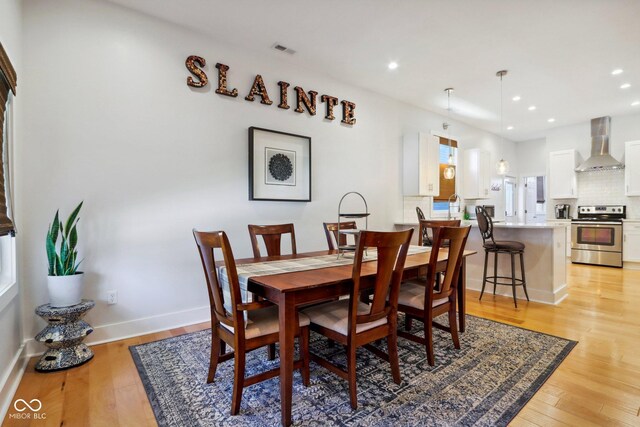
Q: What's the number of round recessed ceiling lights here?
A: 8